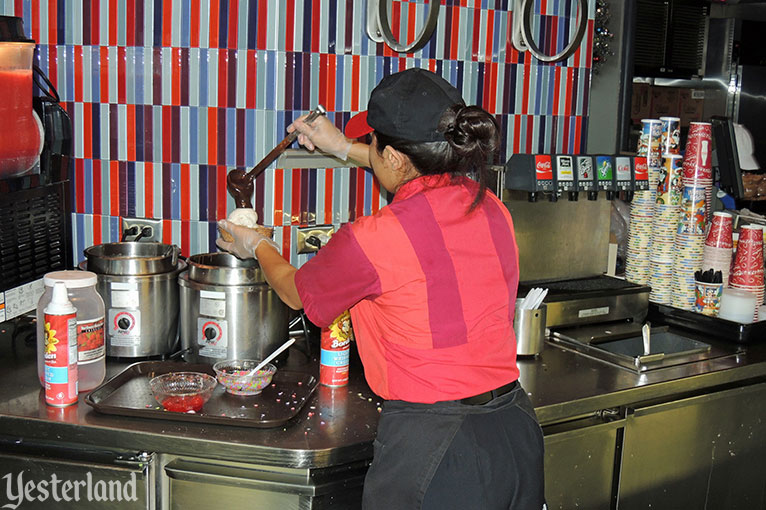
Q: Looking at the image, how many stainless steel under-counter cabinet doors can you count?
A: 4